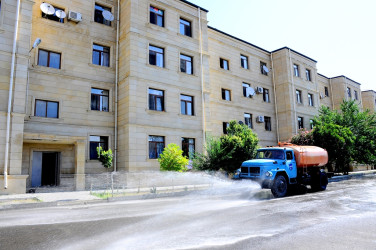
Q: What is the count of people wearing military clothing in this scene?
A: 0